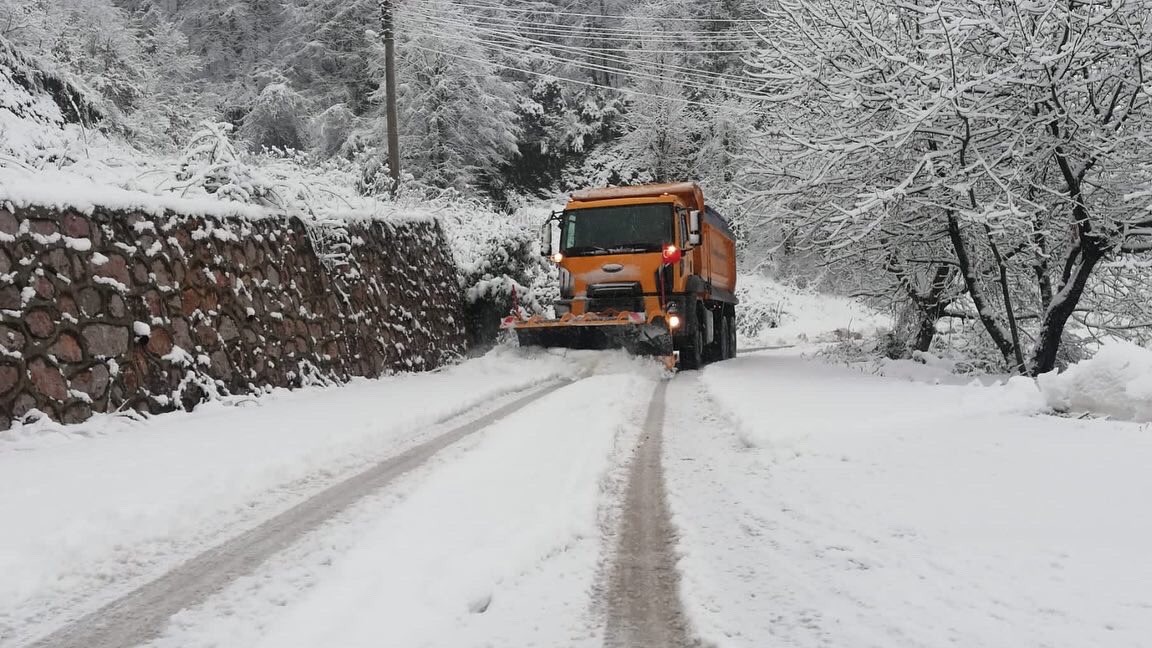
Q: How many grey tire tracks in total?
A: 2